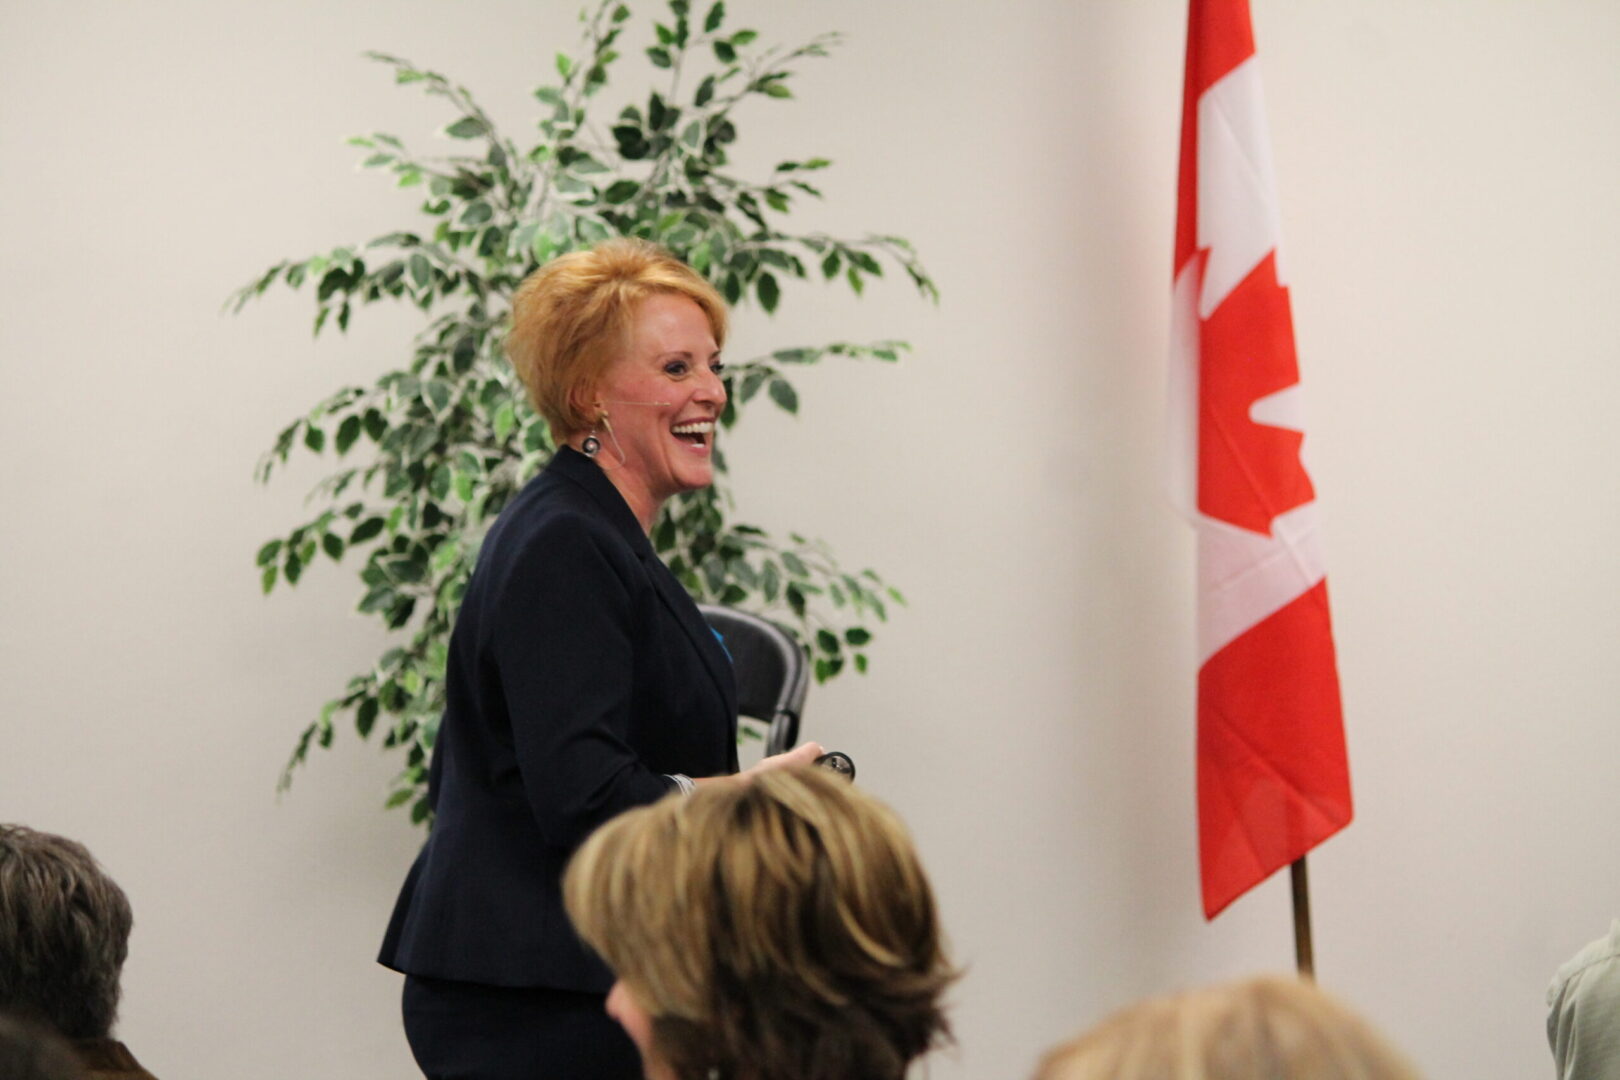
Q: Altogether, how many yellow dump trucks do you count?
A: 0